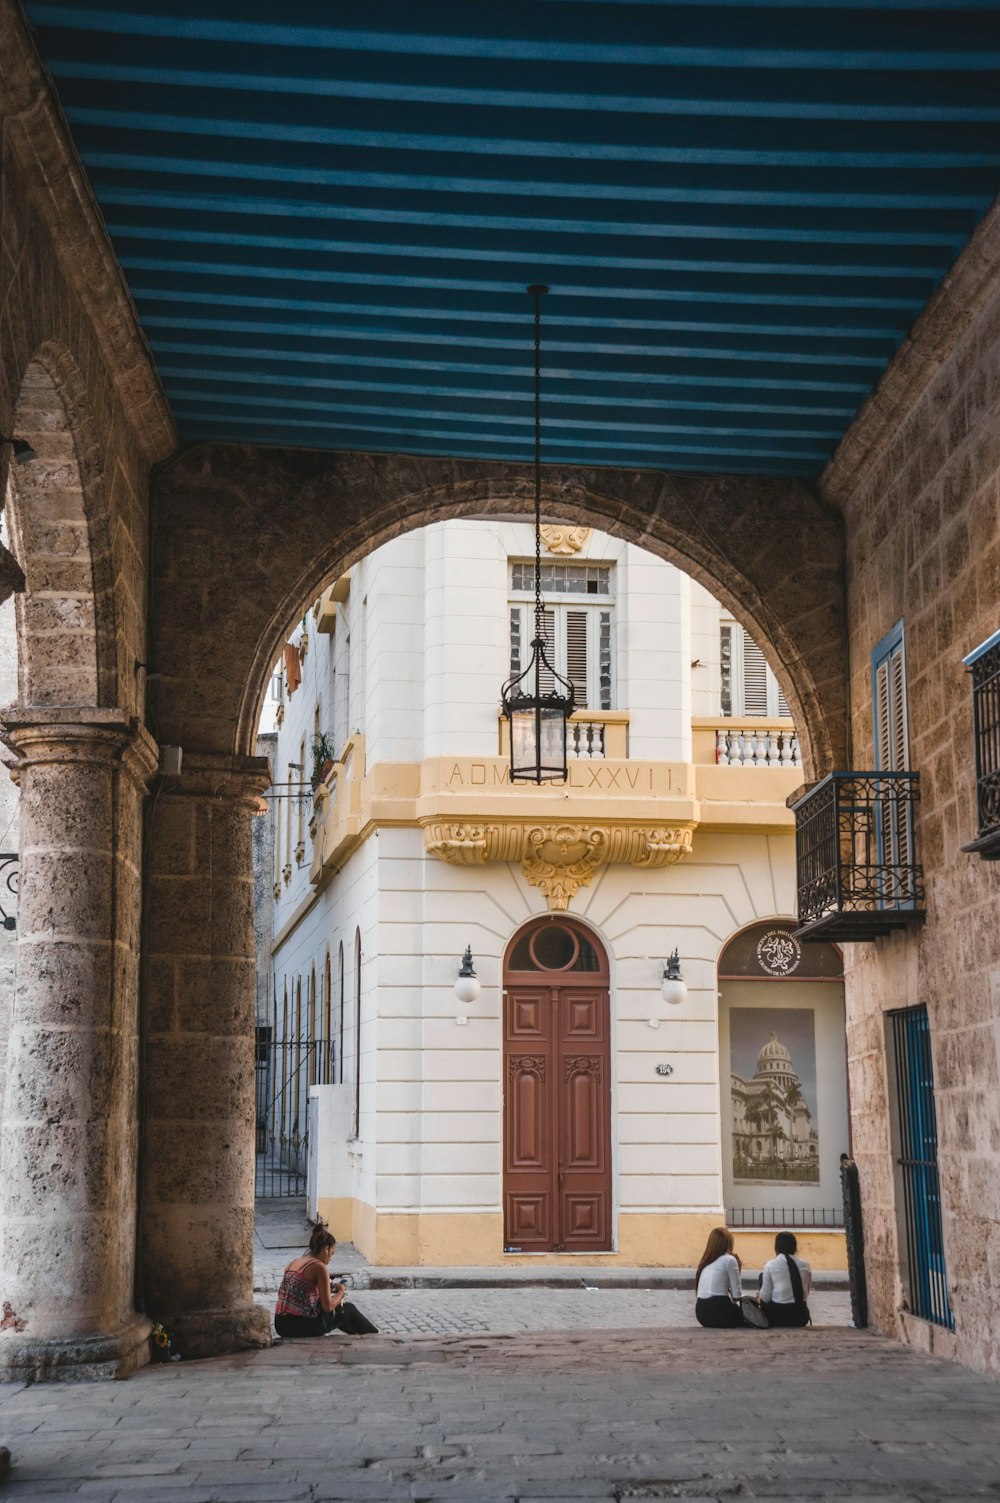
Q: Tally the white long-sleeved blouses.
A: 2